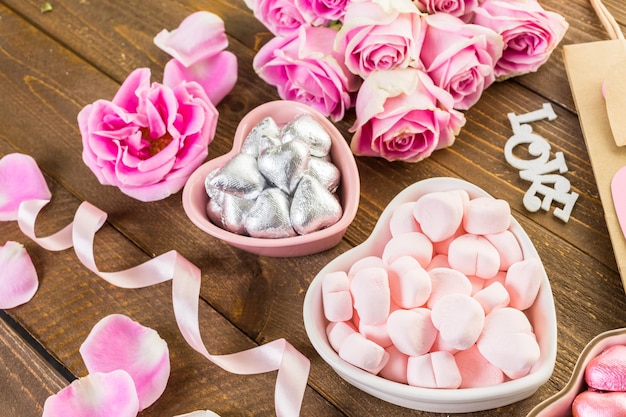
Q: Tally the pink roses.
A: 9